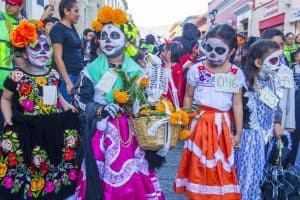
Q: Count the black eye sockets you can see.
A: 6